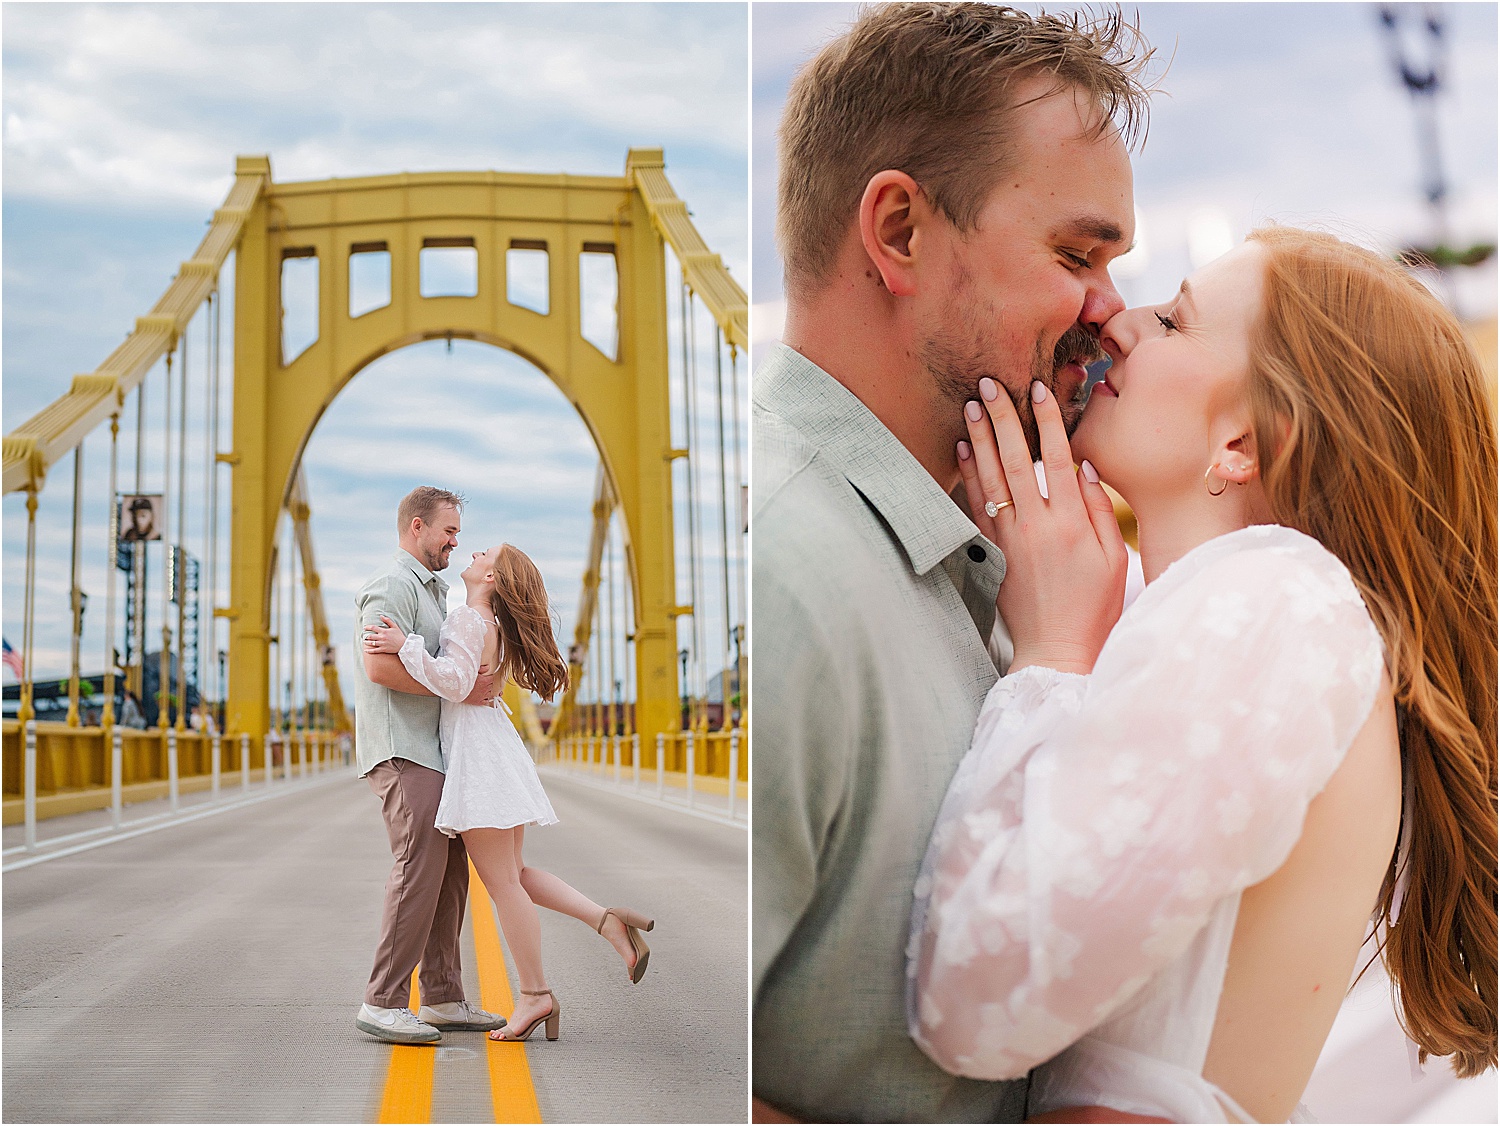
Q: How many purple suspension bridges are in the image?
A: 0